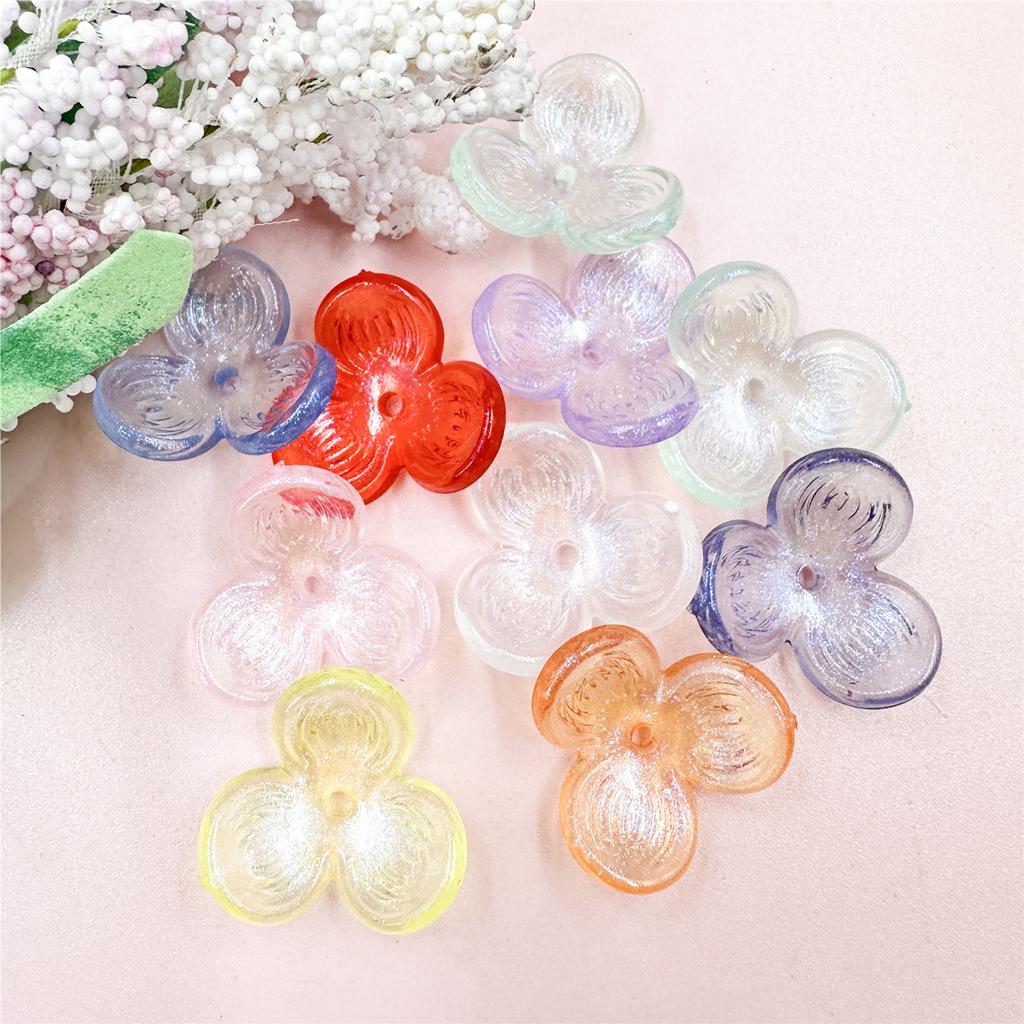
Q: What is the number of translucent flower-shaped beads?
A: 10